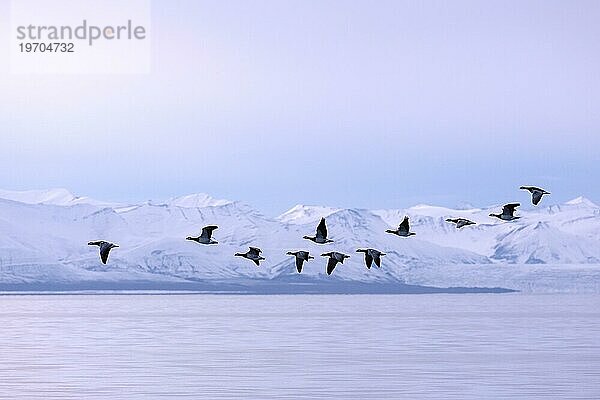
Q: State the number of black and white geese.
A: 11